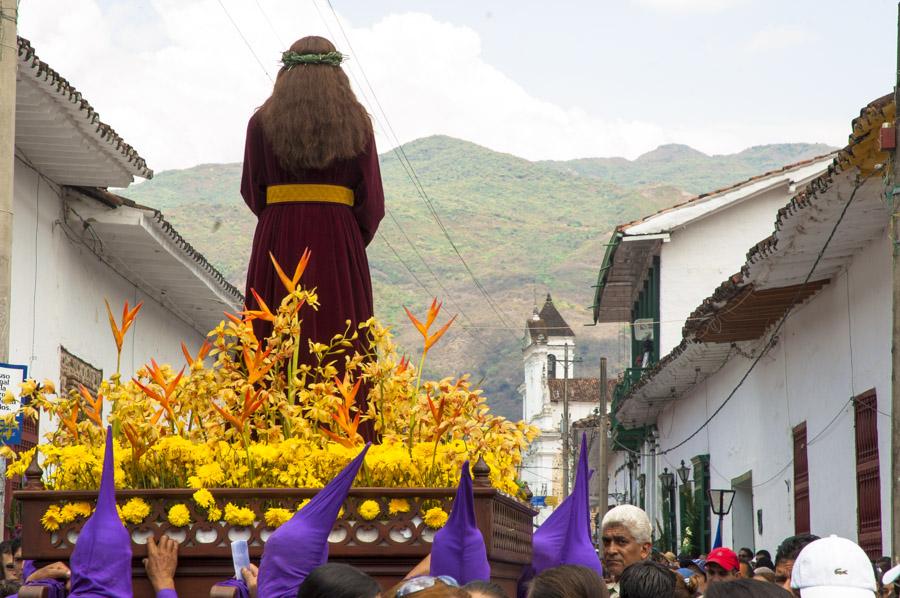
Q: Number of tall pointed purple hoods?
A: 4